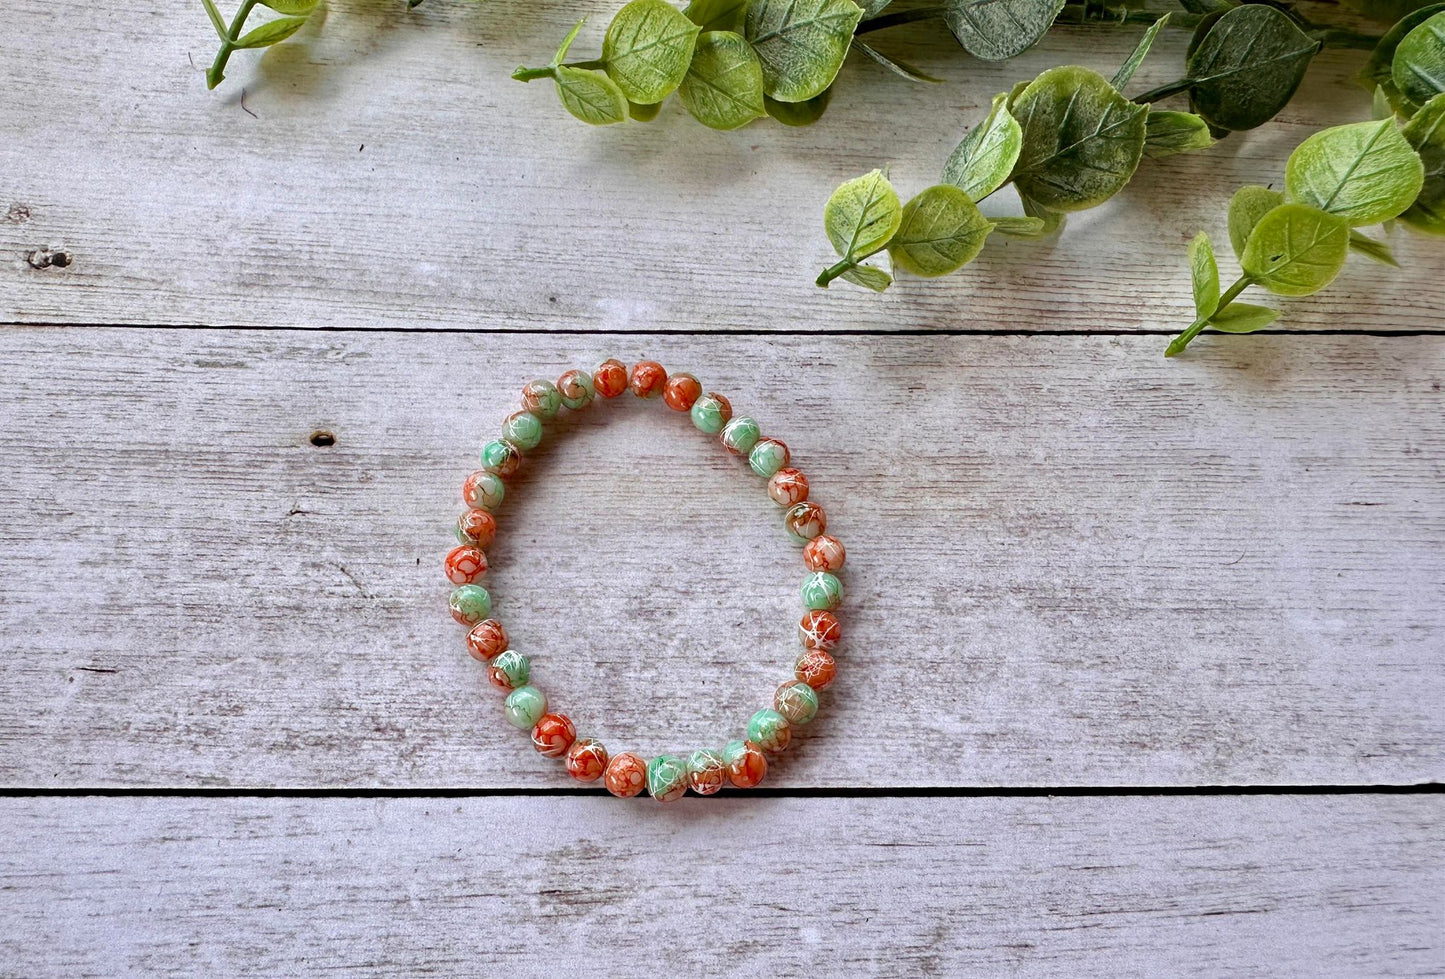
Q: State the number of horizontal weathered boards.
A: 3